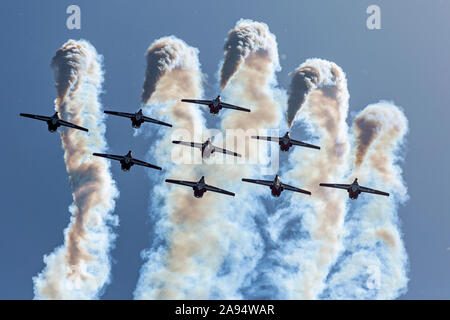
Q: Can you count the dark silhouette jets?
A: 9